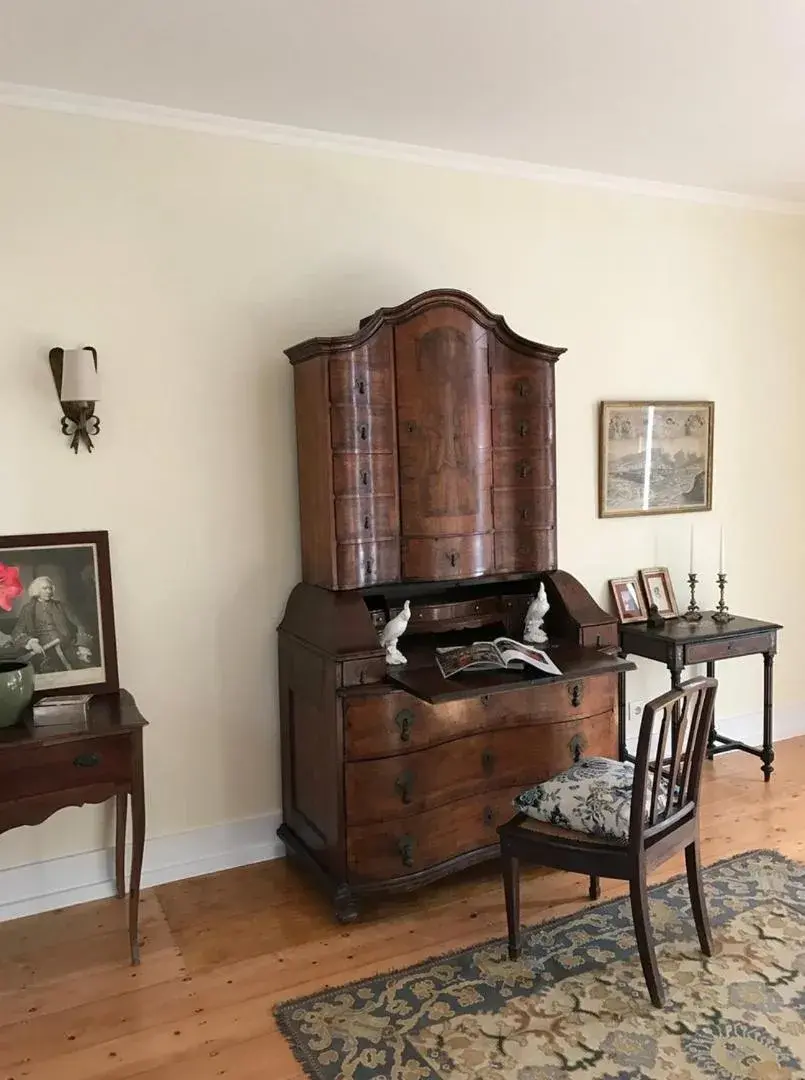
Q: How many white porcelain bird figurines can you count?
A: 2